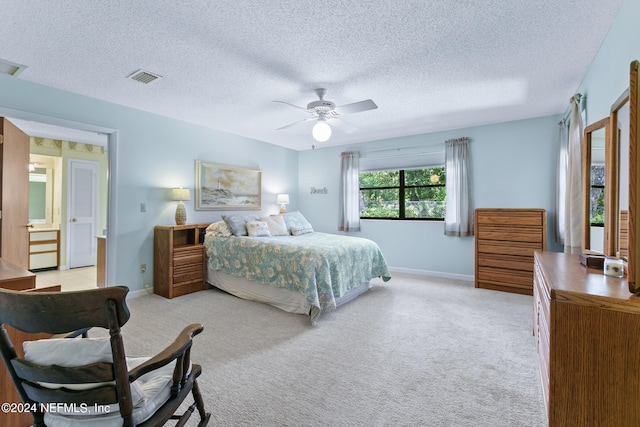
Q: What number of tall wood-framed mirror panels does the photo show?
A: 3